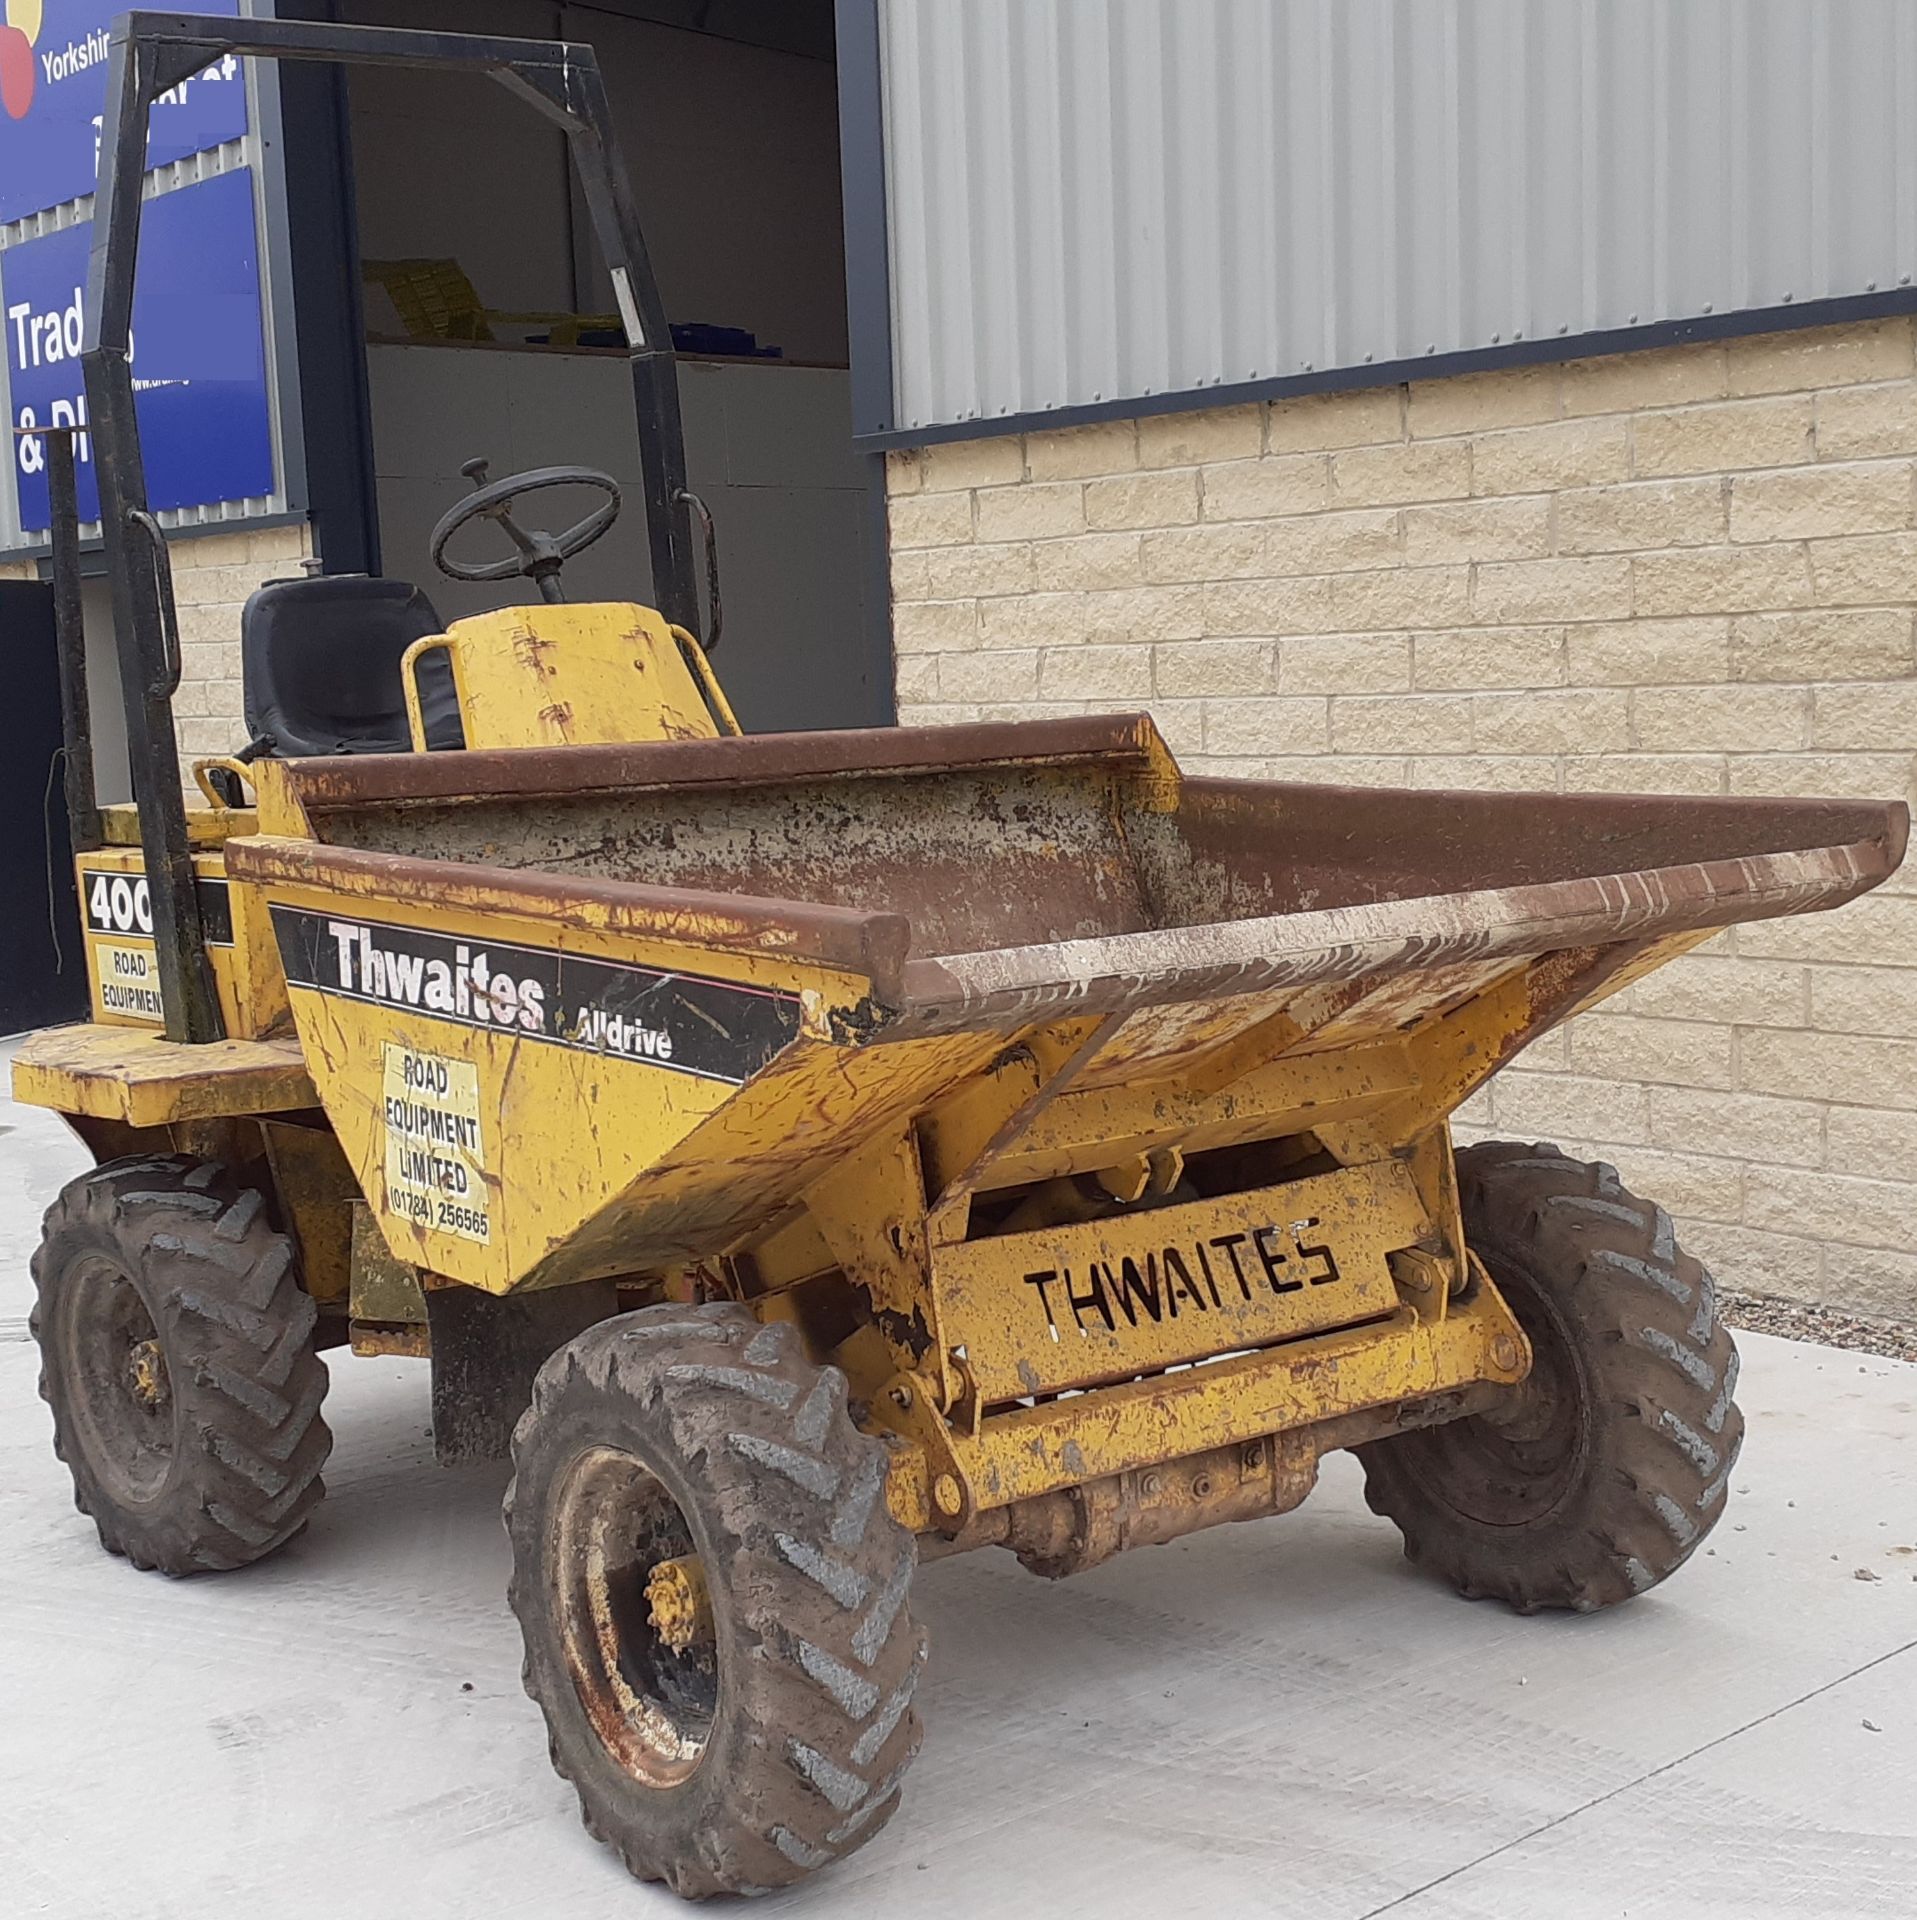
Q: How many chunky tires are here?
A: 3